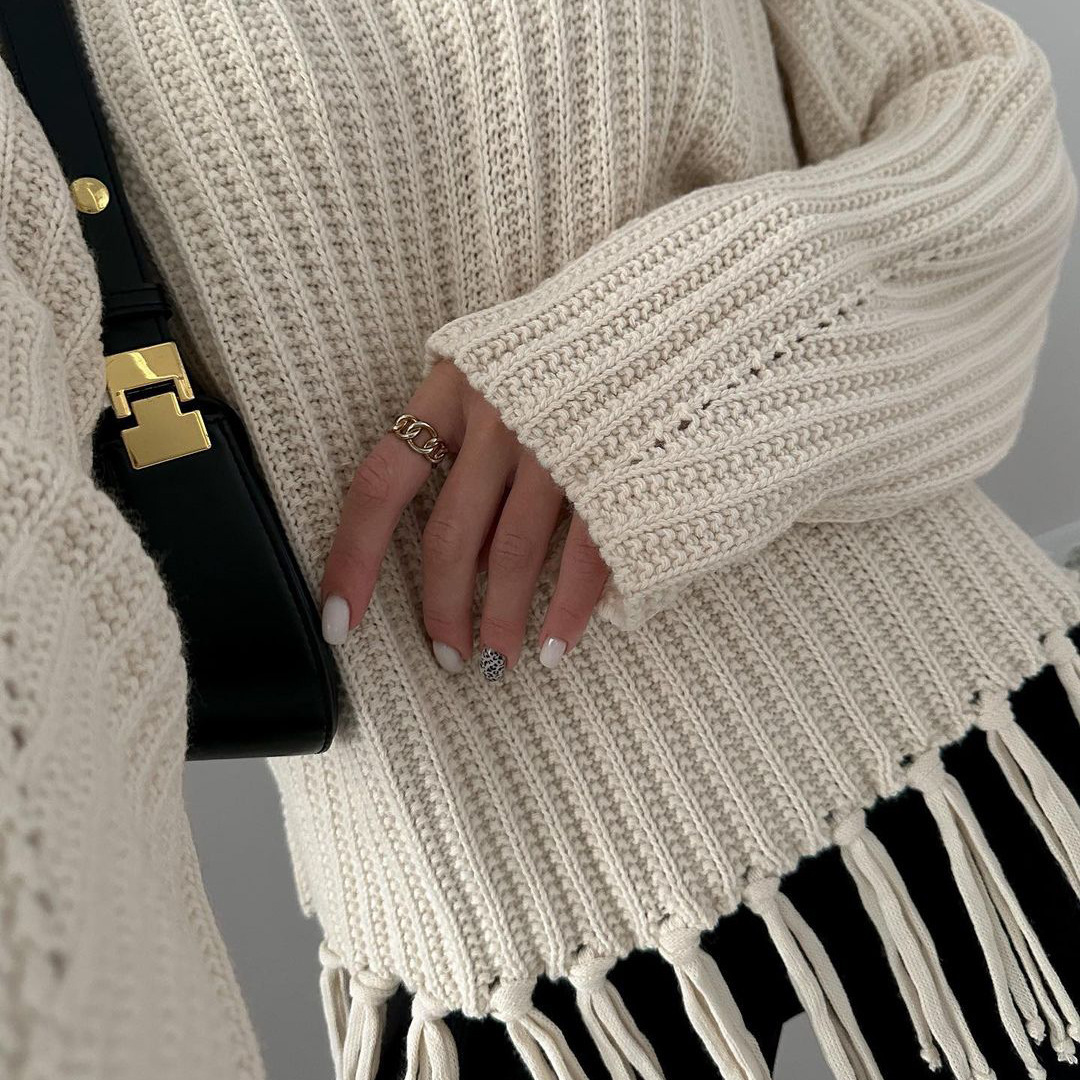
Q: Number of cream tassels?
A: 11